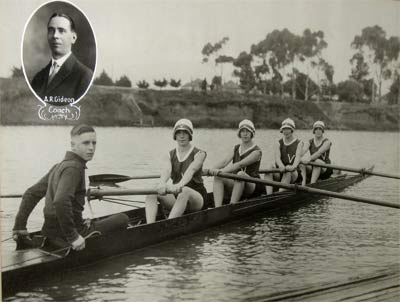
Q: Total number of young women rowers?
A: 4